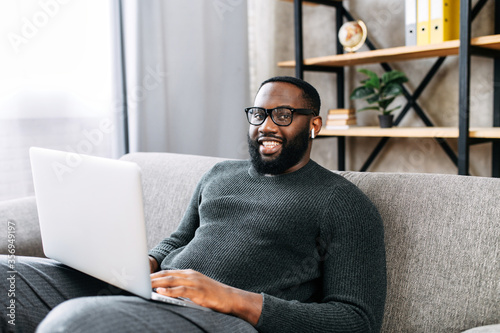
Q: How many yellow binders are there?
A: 2